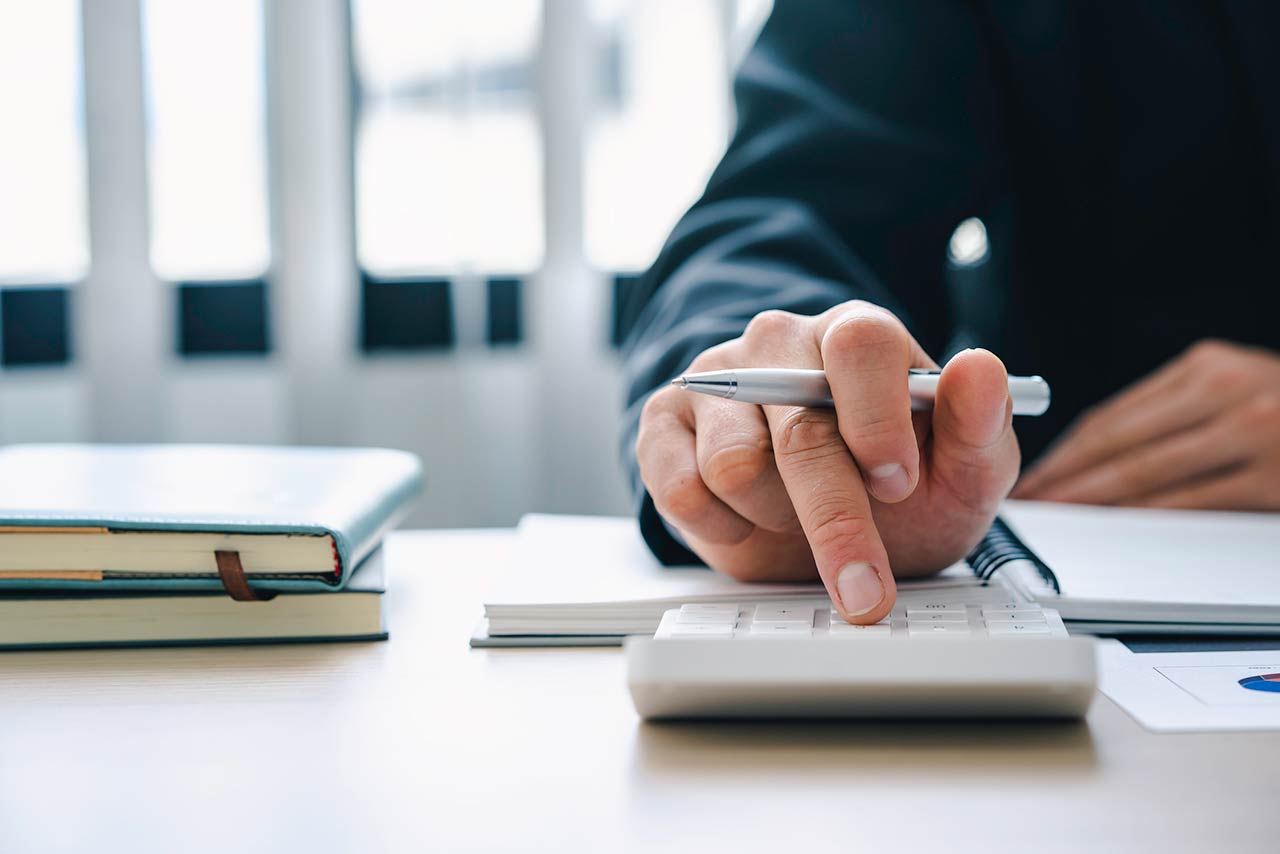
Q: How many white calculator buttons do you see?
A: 14